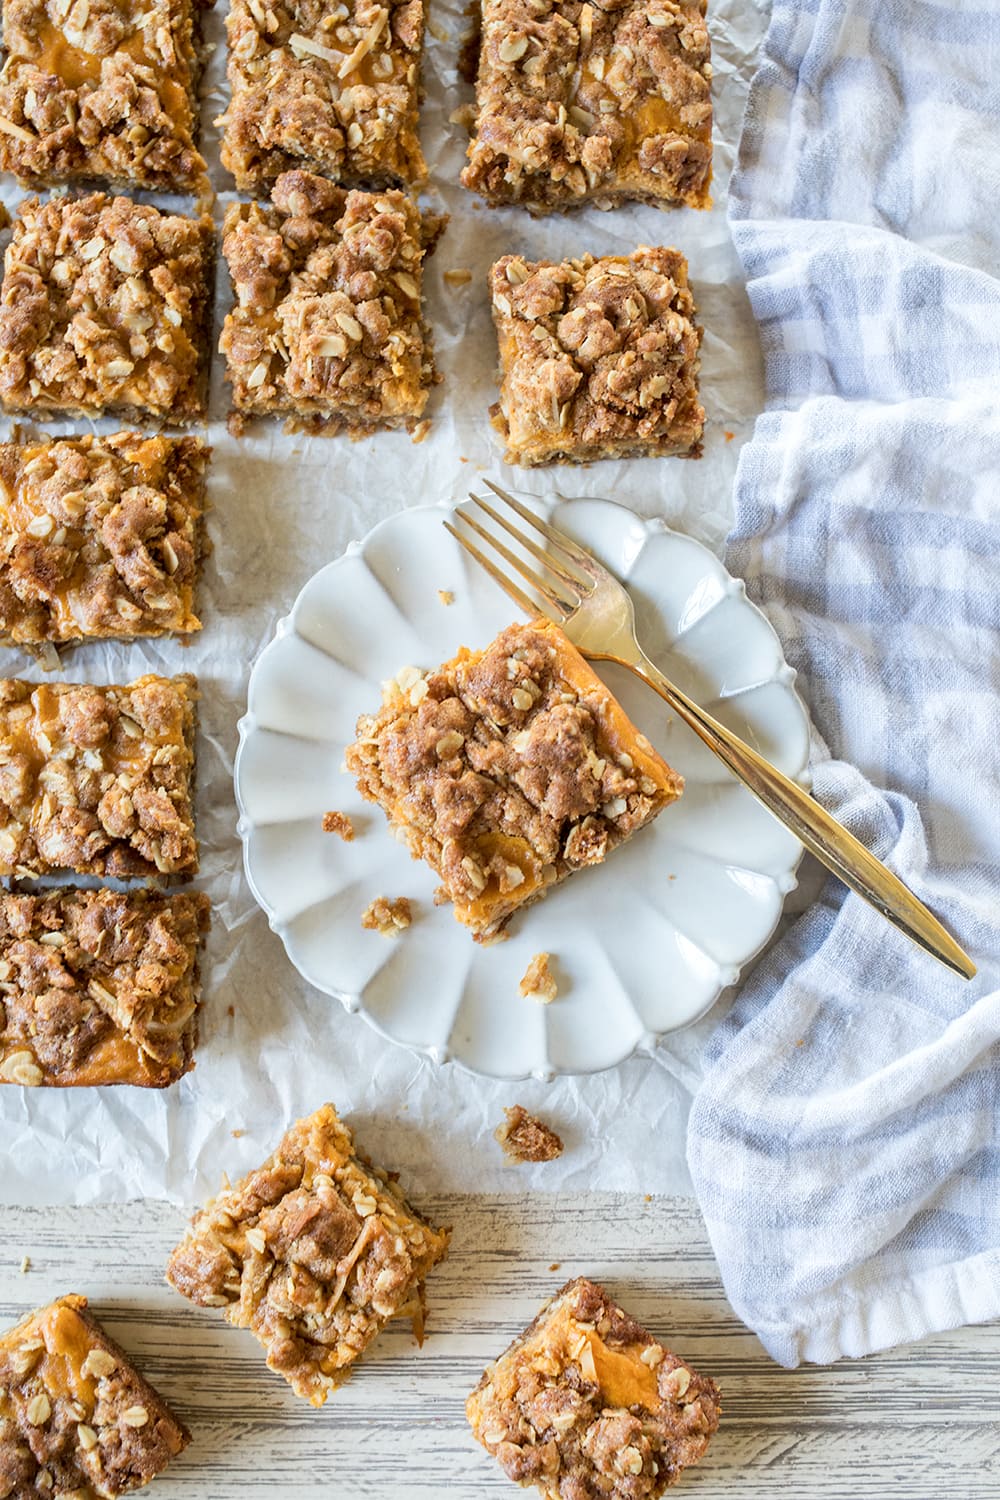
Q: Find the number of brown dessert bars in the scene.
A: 13